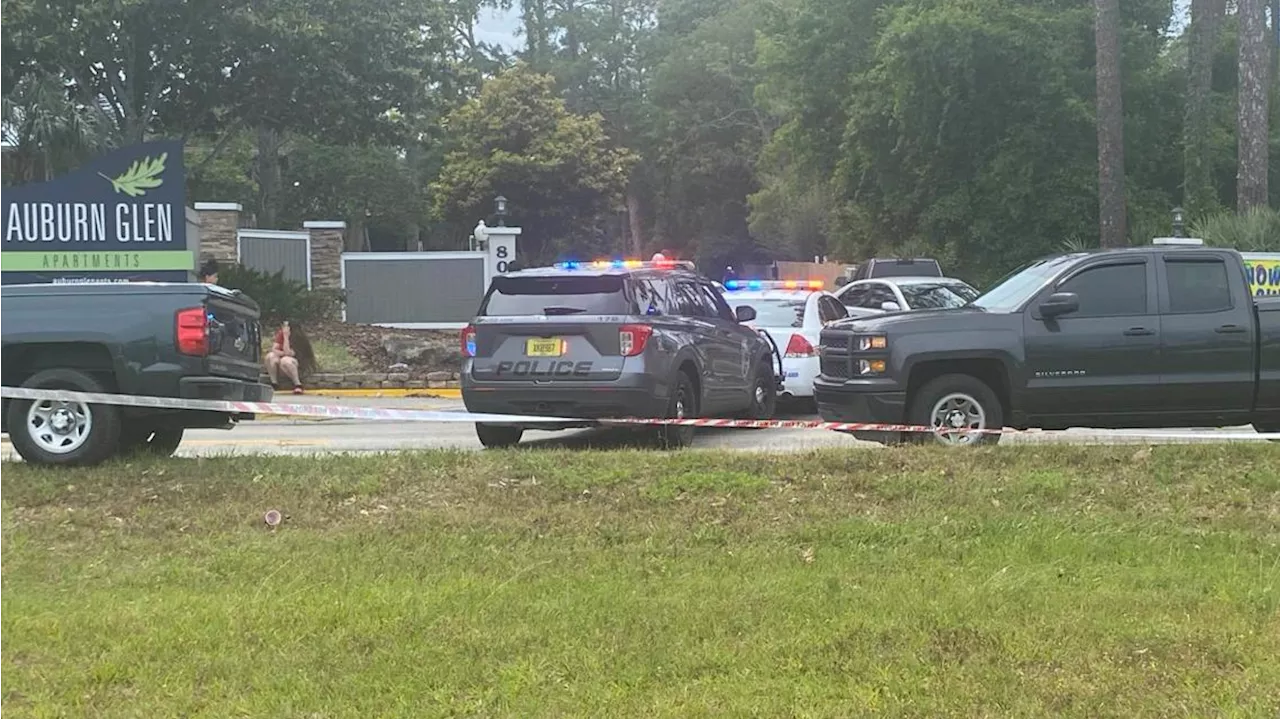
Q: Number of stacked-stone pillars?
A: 2